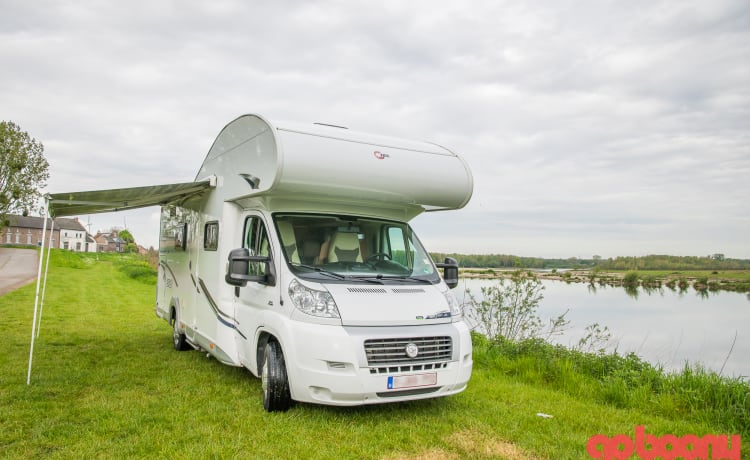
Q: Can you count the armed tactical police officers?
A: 0